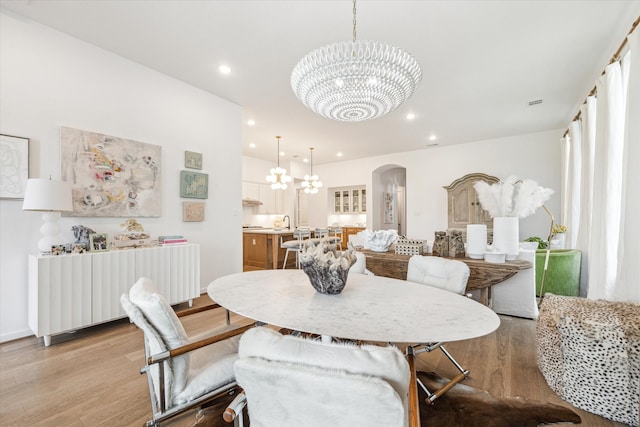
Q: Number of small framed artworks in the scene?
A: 3